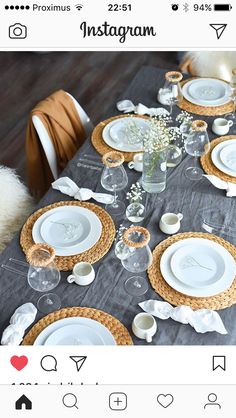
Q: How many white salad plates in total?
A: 6